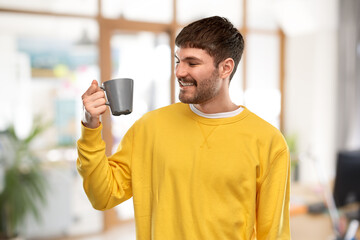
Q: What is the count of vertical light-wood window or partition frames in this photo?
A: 4